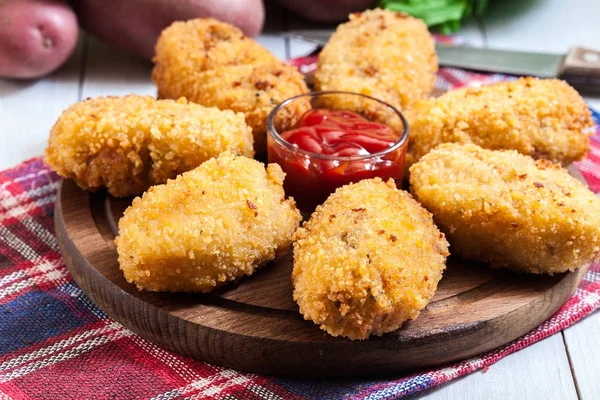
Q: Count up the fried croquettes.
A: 7